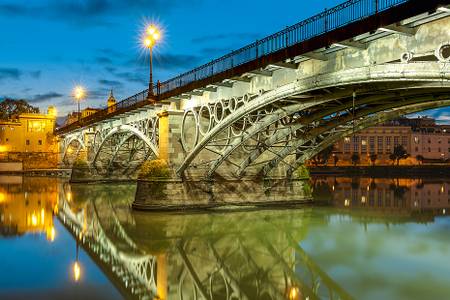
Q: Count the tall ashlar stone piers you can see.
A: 2